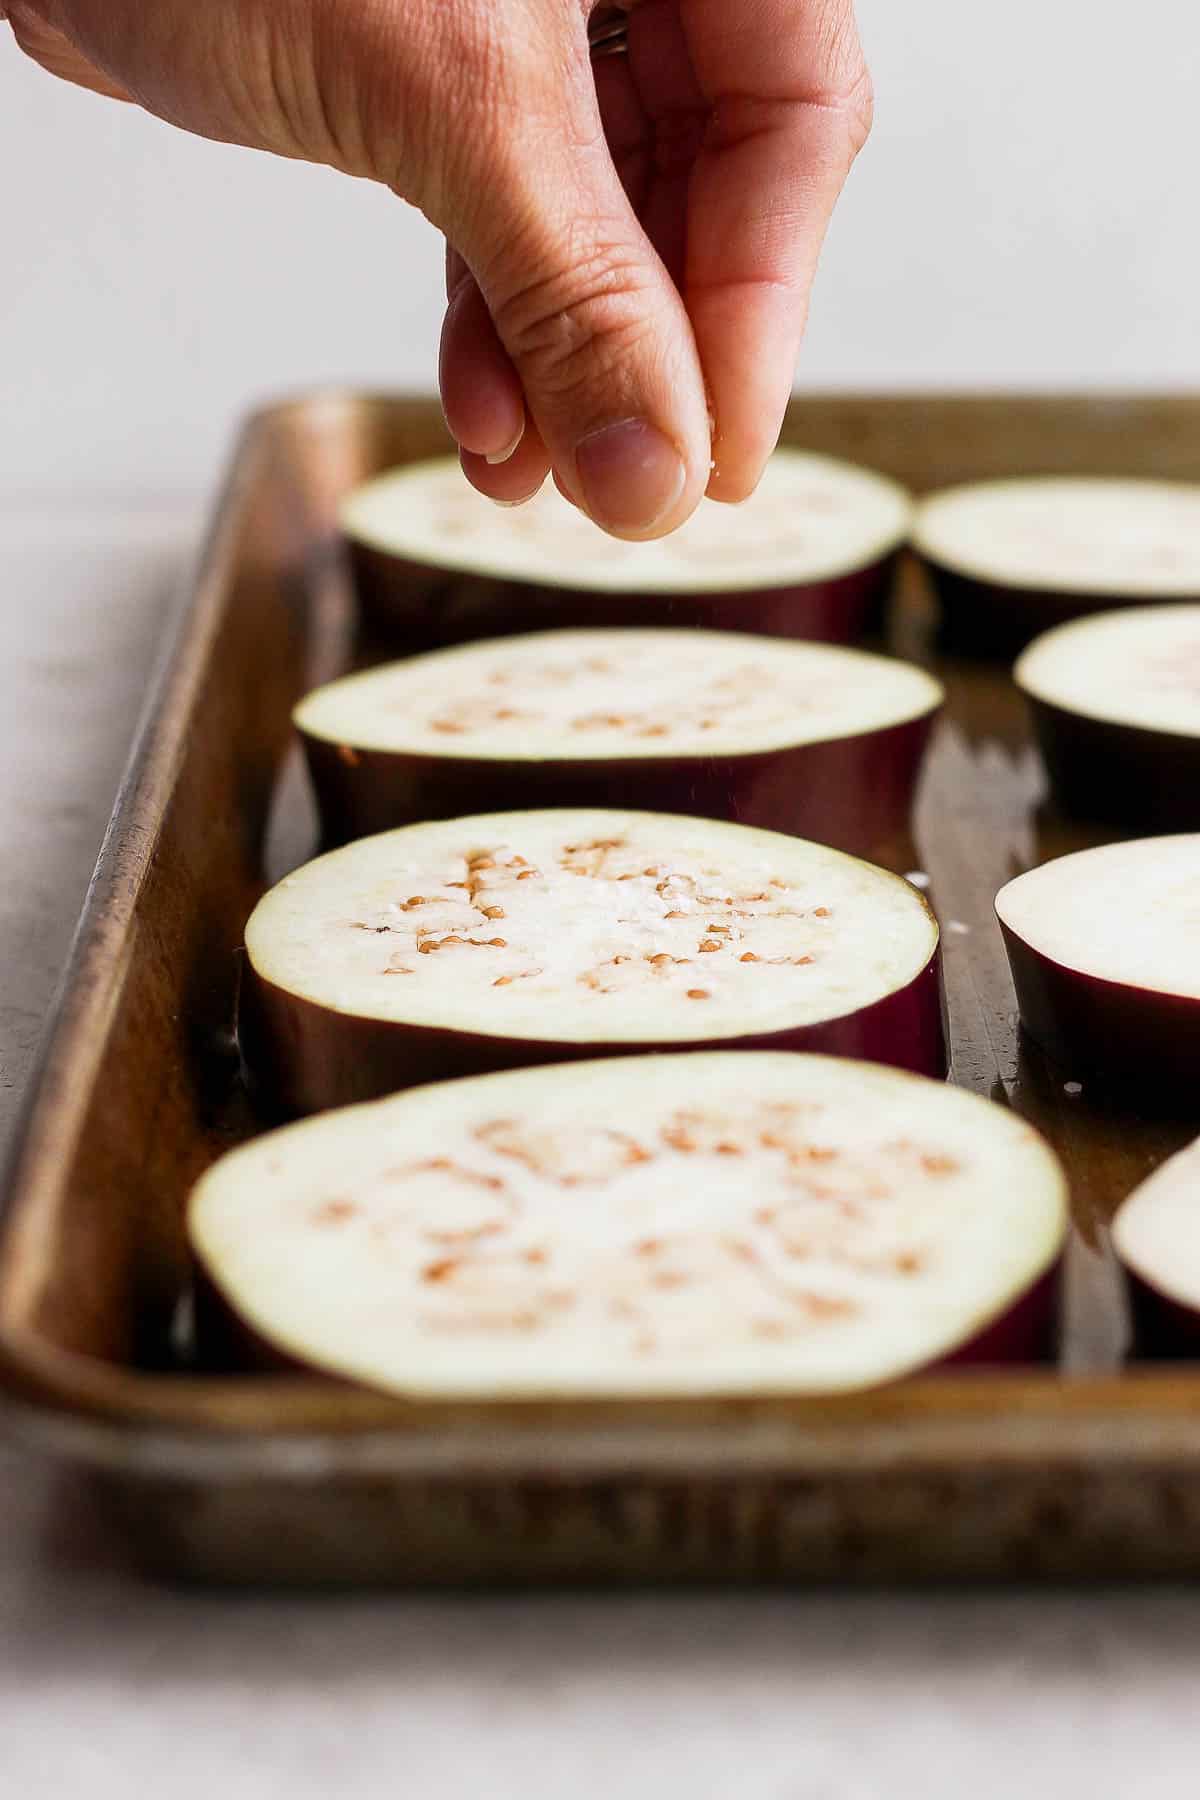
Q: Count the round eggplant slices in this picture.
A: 8